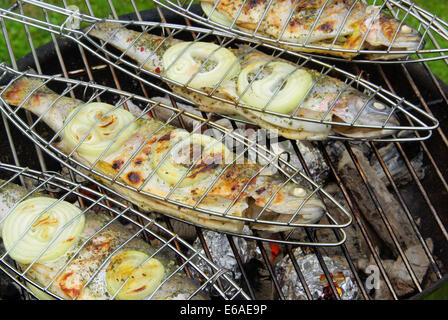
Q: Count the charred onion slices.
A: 4